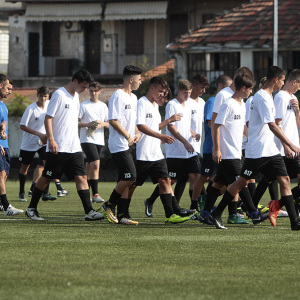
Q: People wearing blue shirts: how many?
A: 2